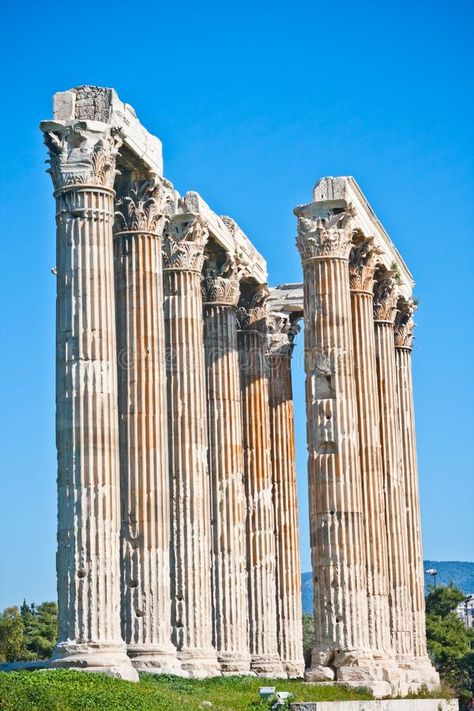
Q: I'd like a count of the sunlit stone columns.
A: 10